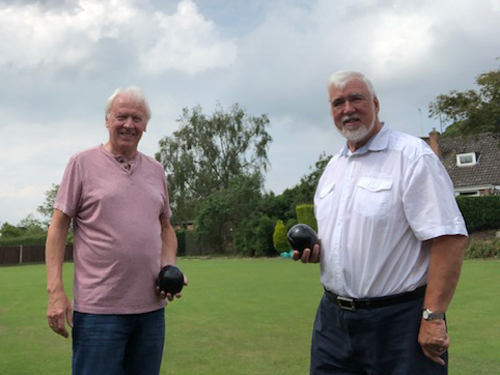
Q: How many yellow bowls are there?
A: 0